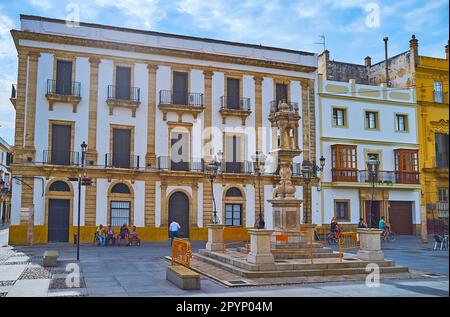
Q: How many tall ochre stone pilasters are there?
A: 6